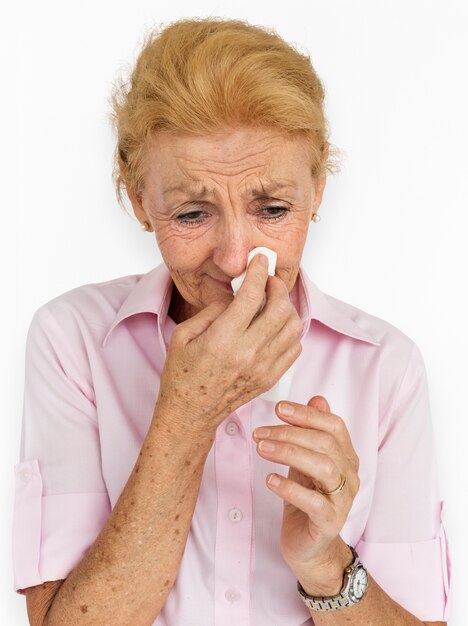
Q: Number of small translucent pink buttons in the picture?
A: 4